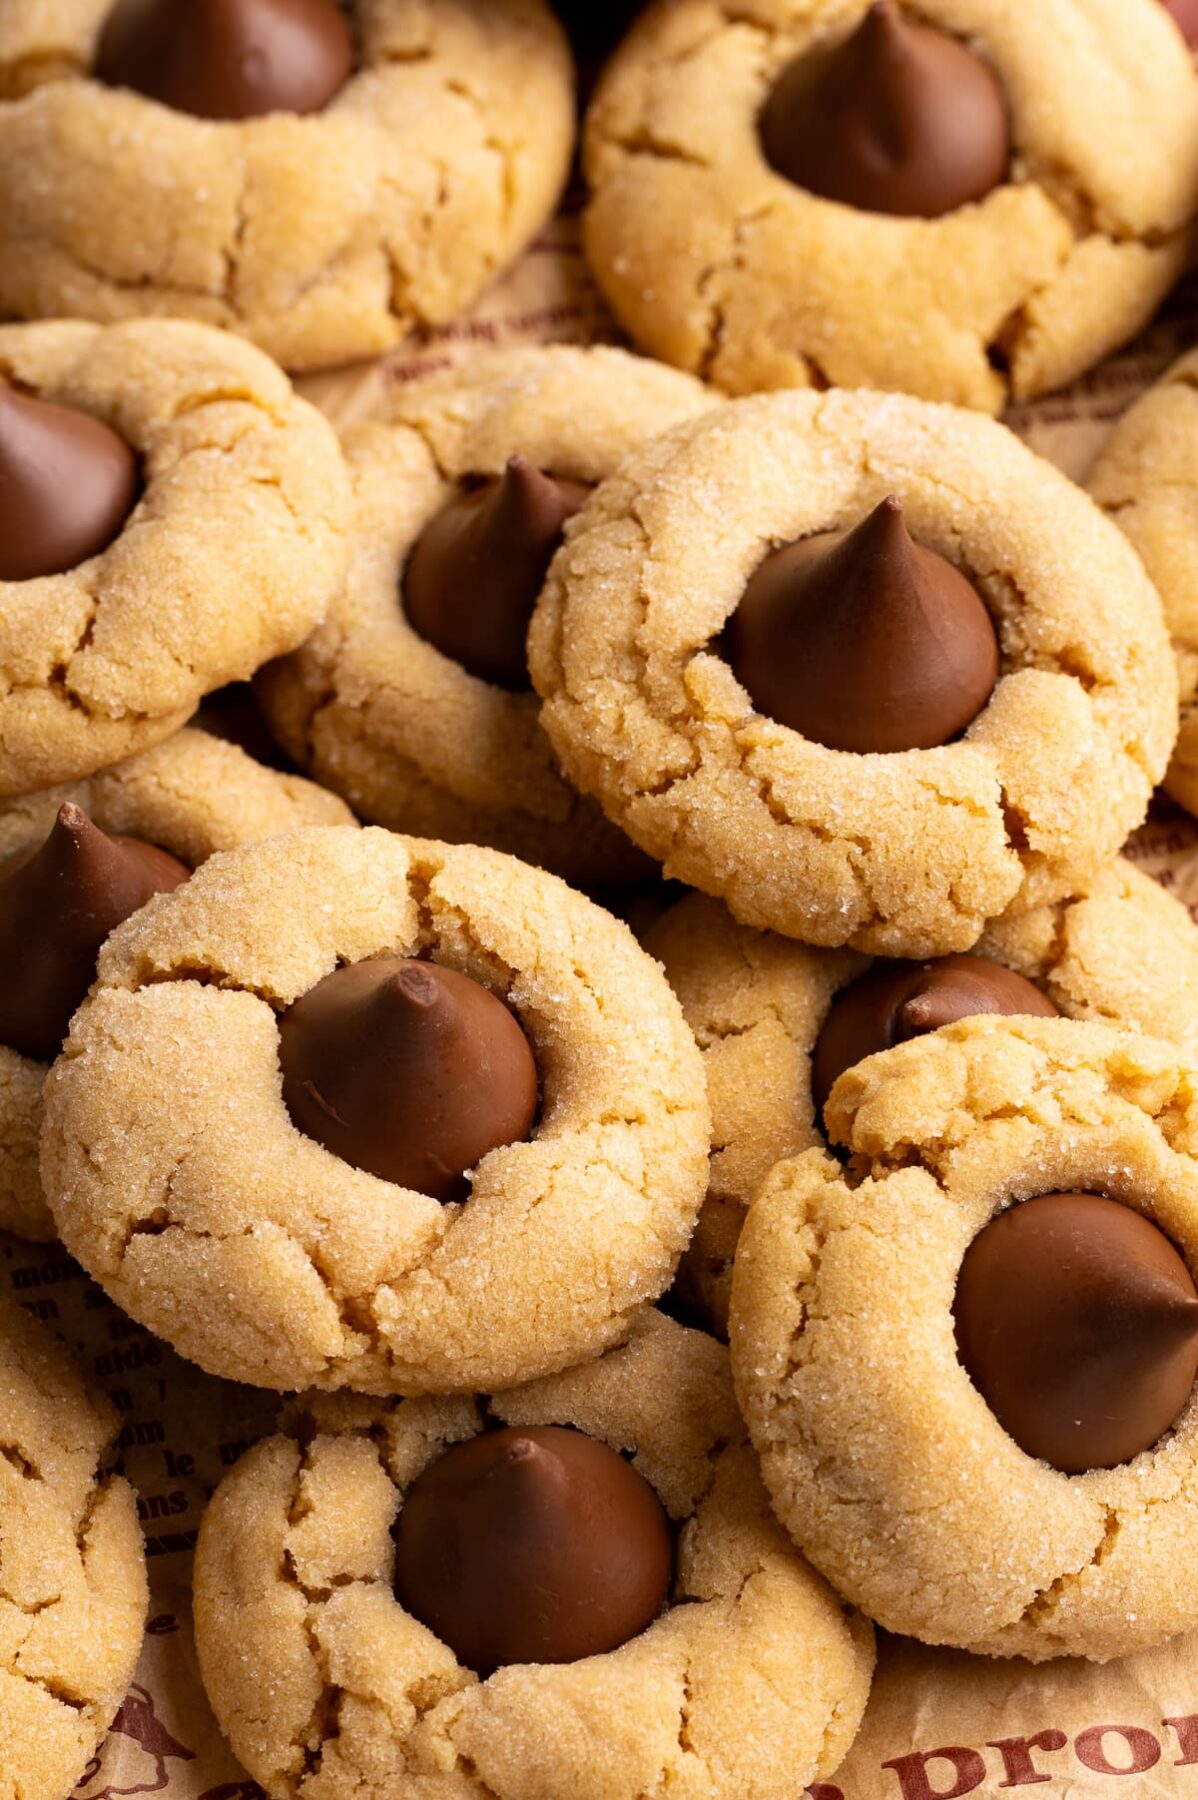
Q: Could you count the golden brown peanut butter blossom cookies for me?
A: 12